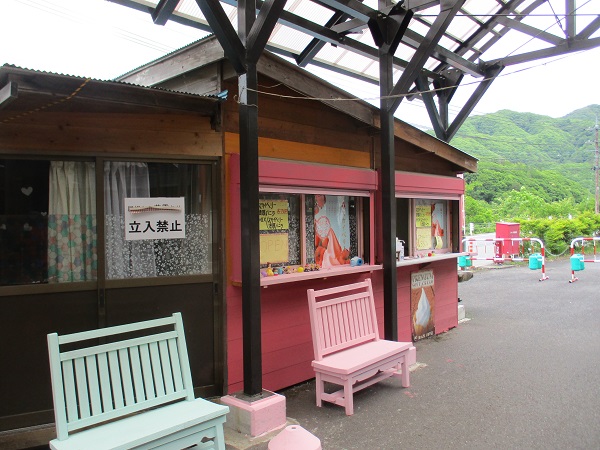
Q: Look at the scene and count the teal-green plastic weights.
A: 3